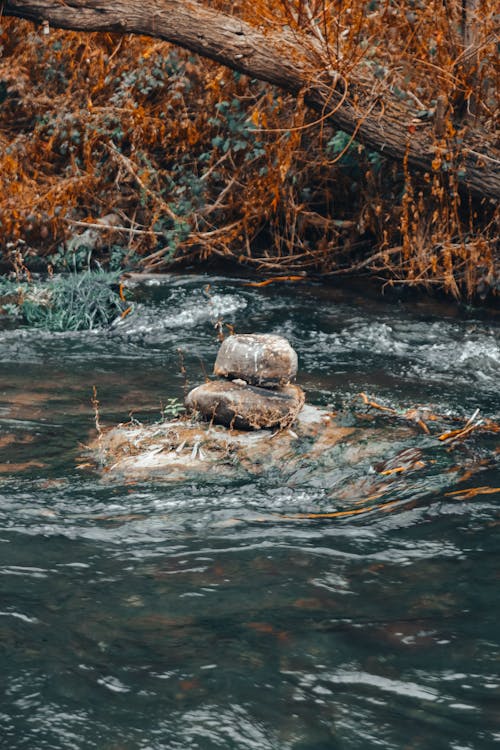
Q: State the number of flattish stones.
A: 2